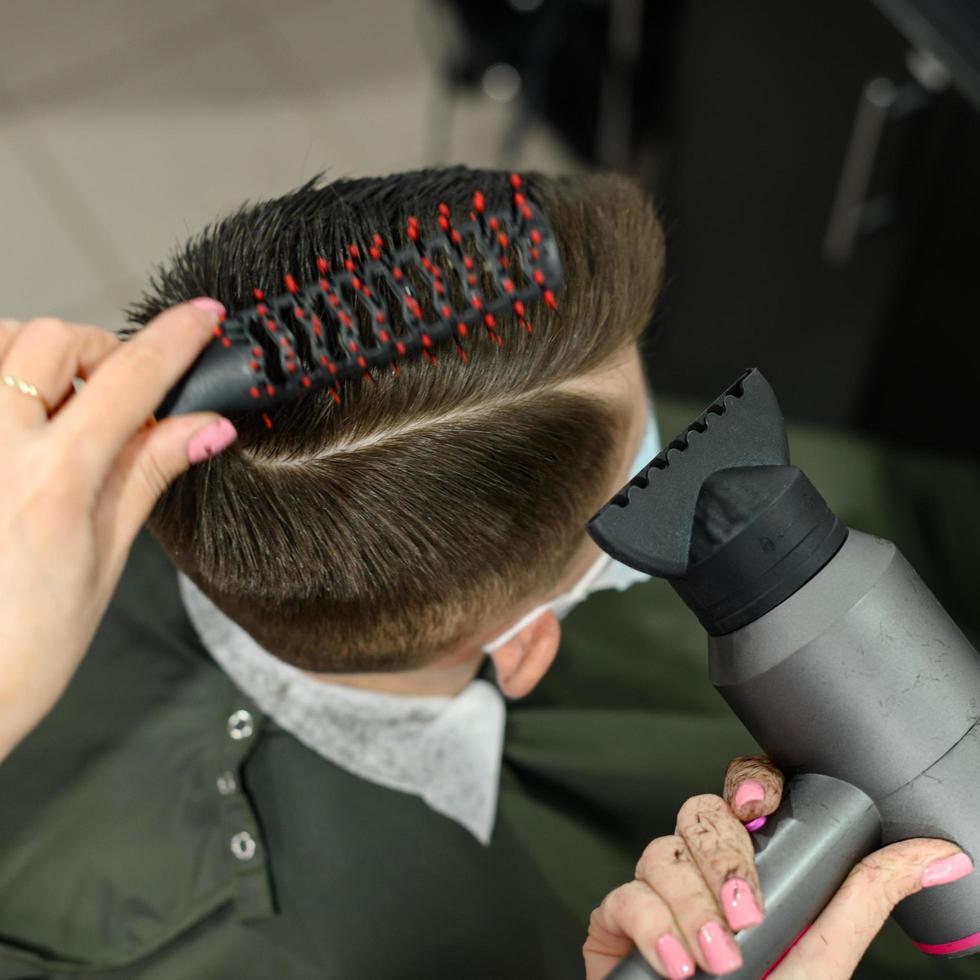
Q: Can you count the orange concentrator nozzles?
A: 0